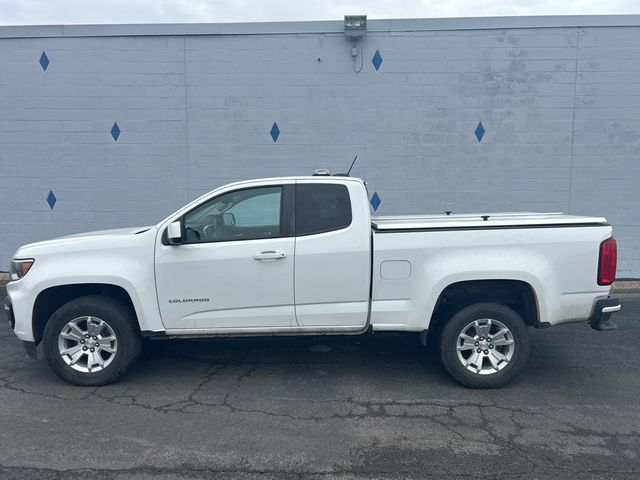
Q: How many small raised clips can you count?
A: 2